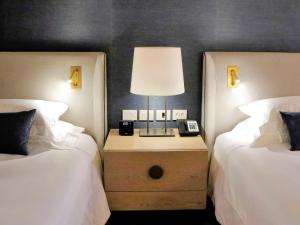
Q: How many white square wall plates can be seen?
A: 4